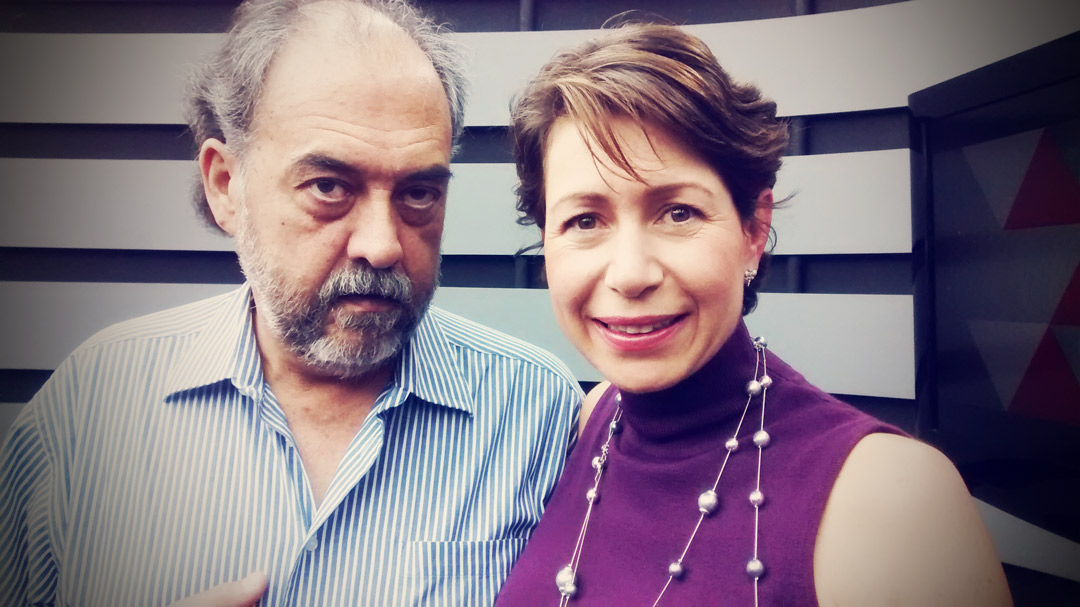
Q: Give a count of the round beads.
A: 15